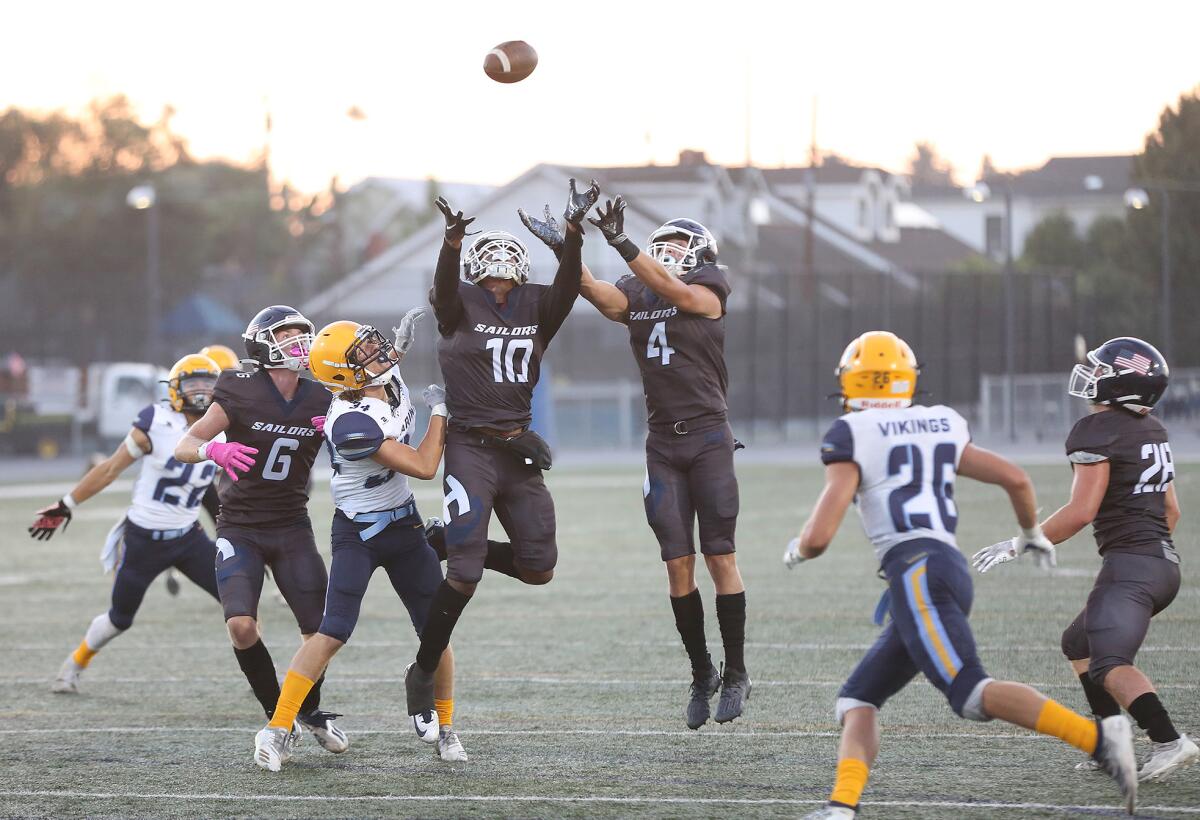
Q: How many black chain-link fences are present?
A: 1